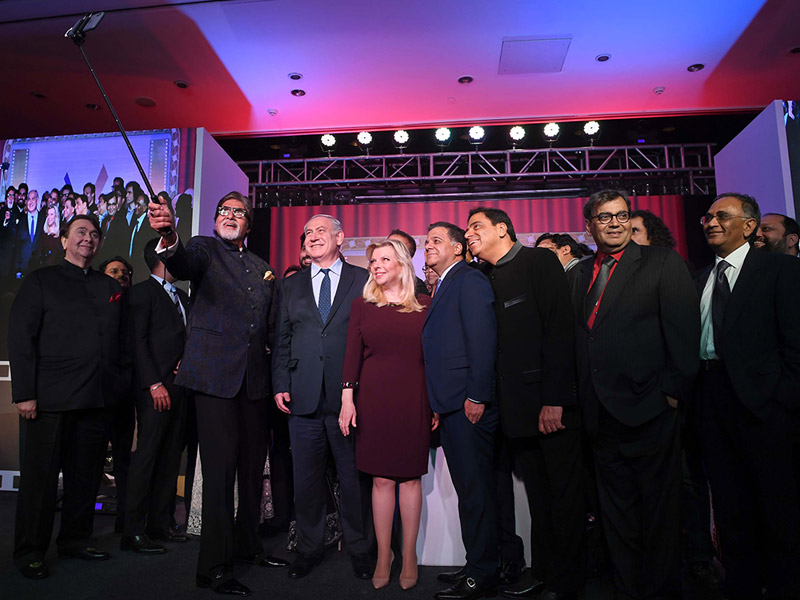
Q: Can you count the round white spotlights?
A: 8